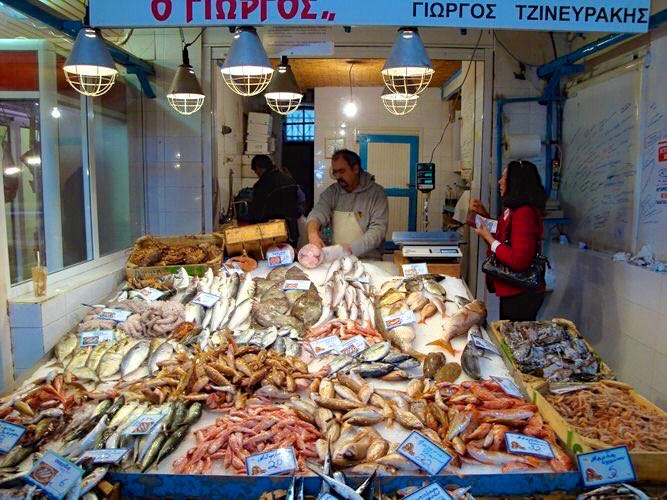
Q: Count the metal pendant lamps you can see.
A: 6